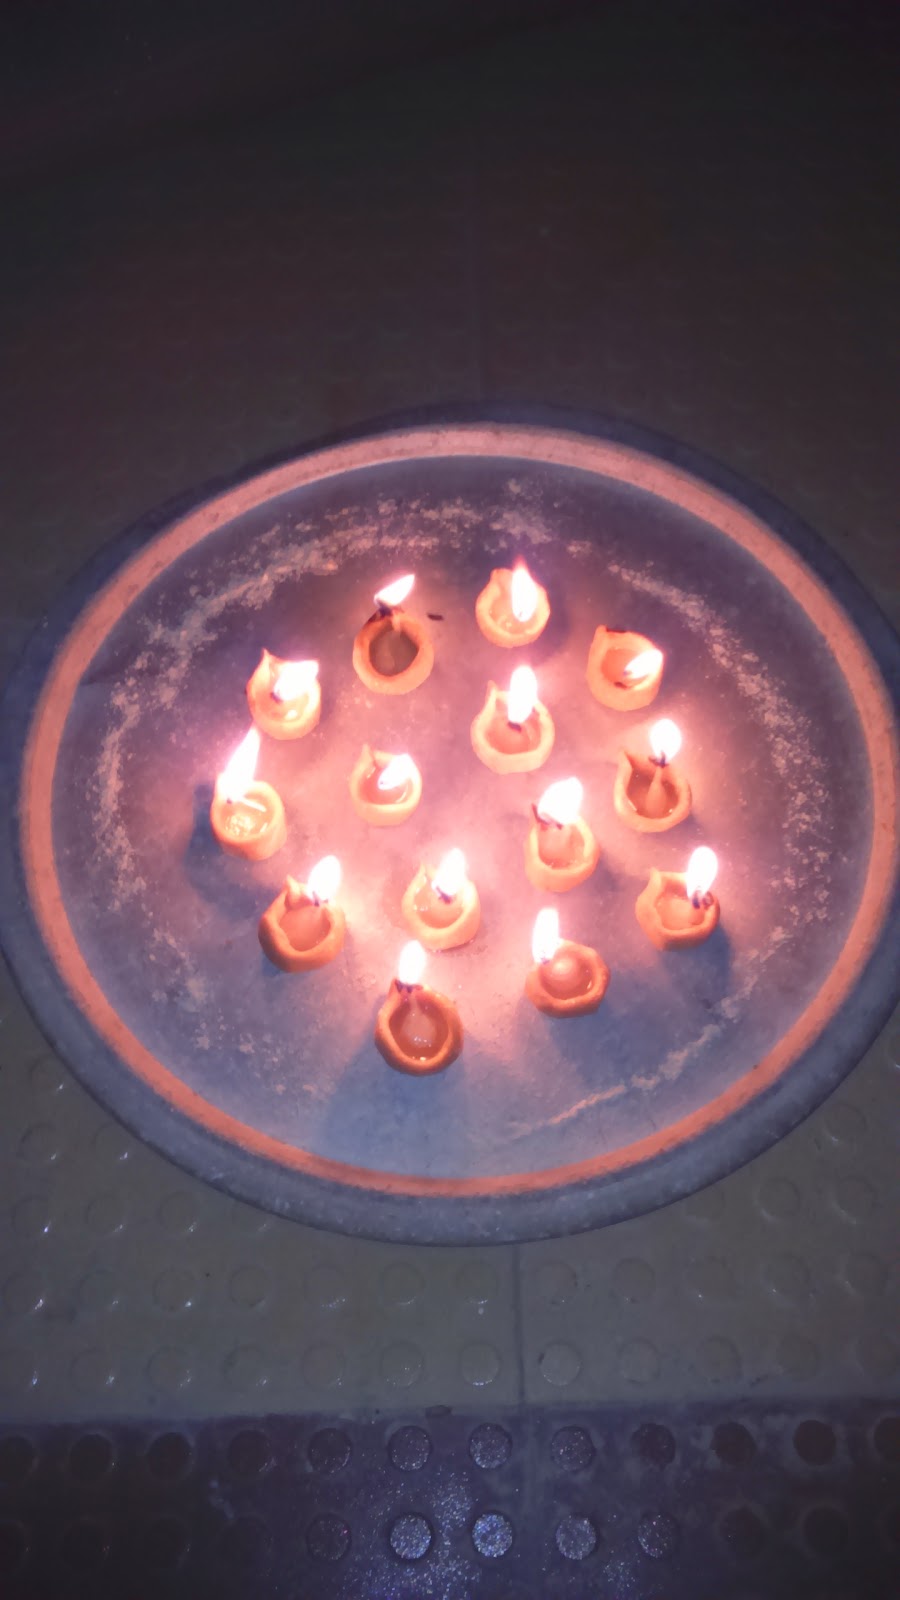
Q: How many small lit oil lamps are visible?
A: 14